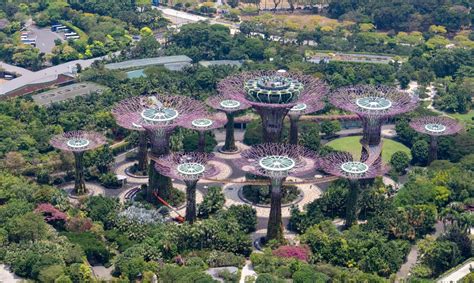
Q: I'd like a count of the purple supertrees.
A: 12